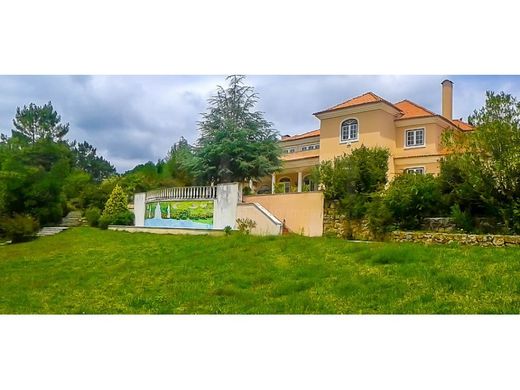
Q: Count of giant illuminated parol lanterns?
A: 0